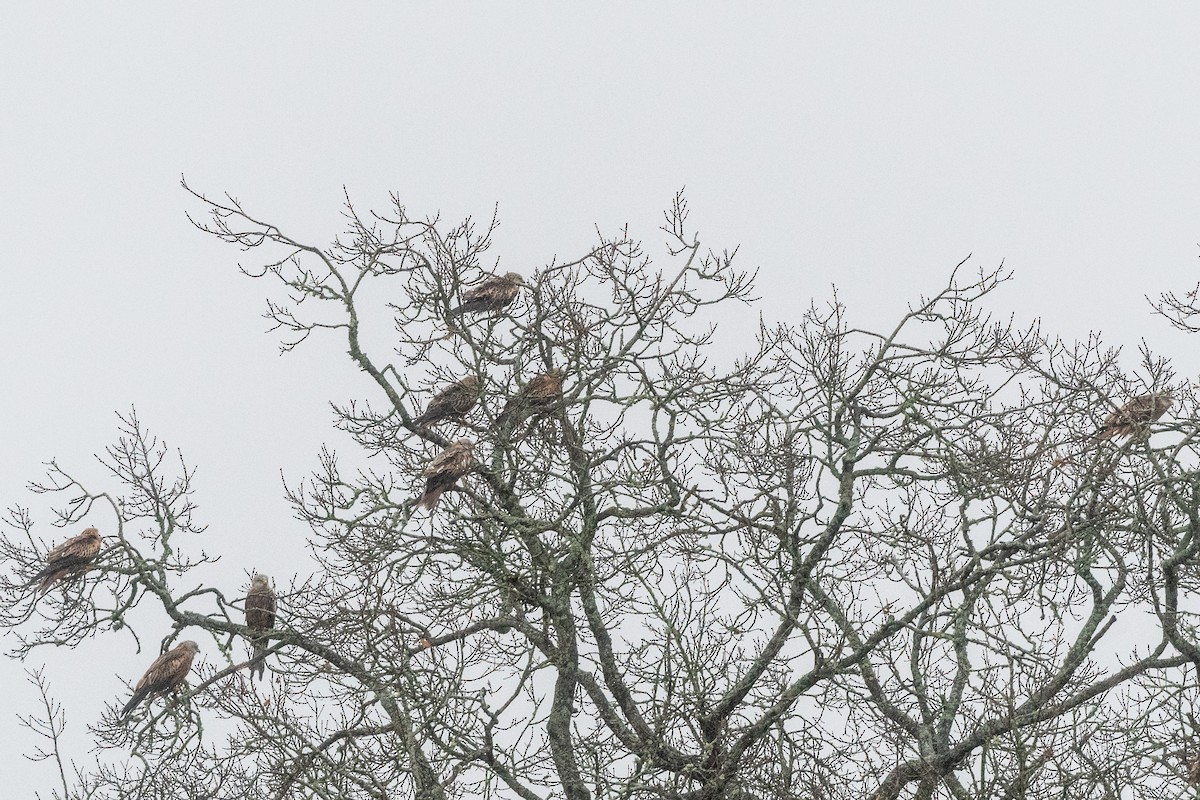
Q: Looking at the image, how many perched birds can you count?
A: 8